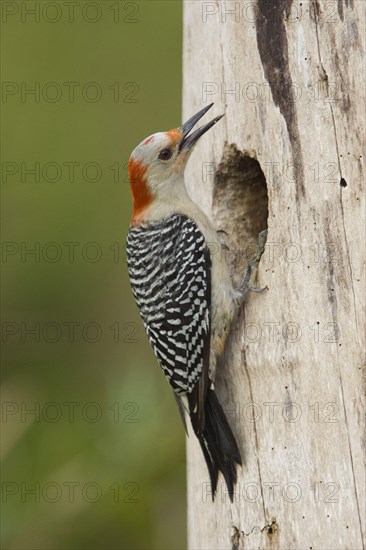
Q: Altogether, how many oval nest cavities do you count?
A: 1